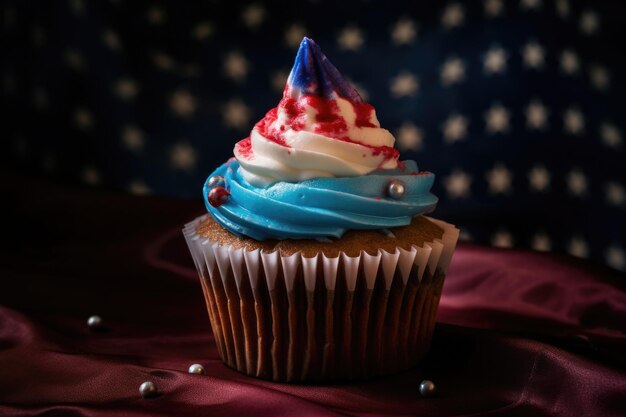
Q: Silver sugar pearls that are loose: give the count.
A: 4